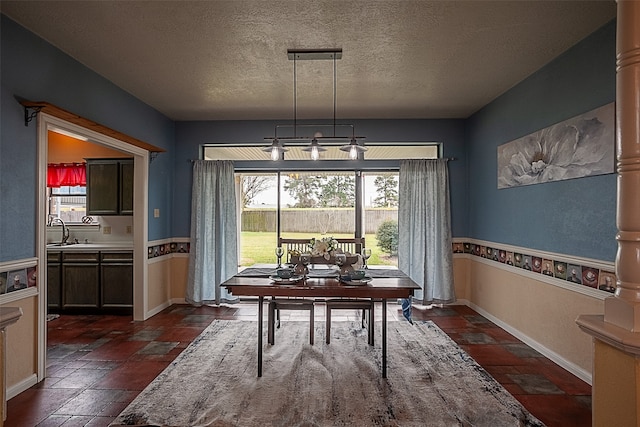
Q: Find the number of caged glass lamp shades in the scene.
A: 3